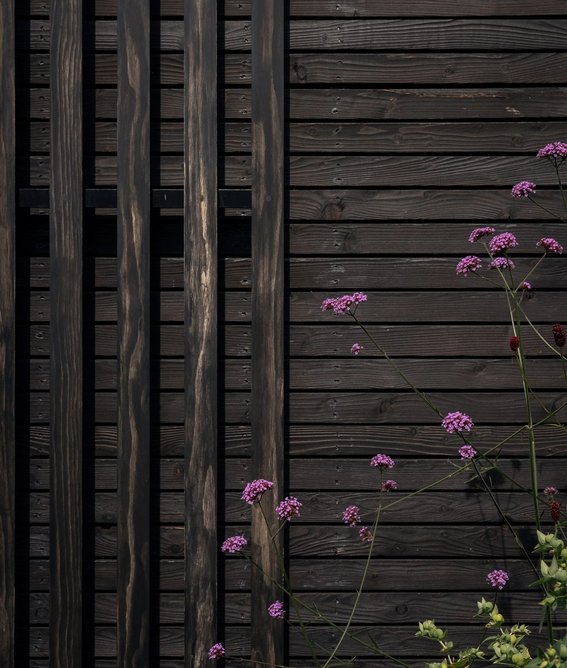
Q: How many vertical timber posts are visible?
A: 5